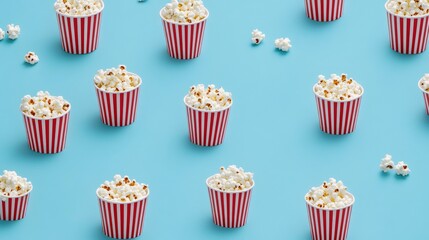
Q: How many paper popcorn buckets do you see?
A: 13